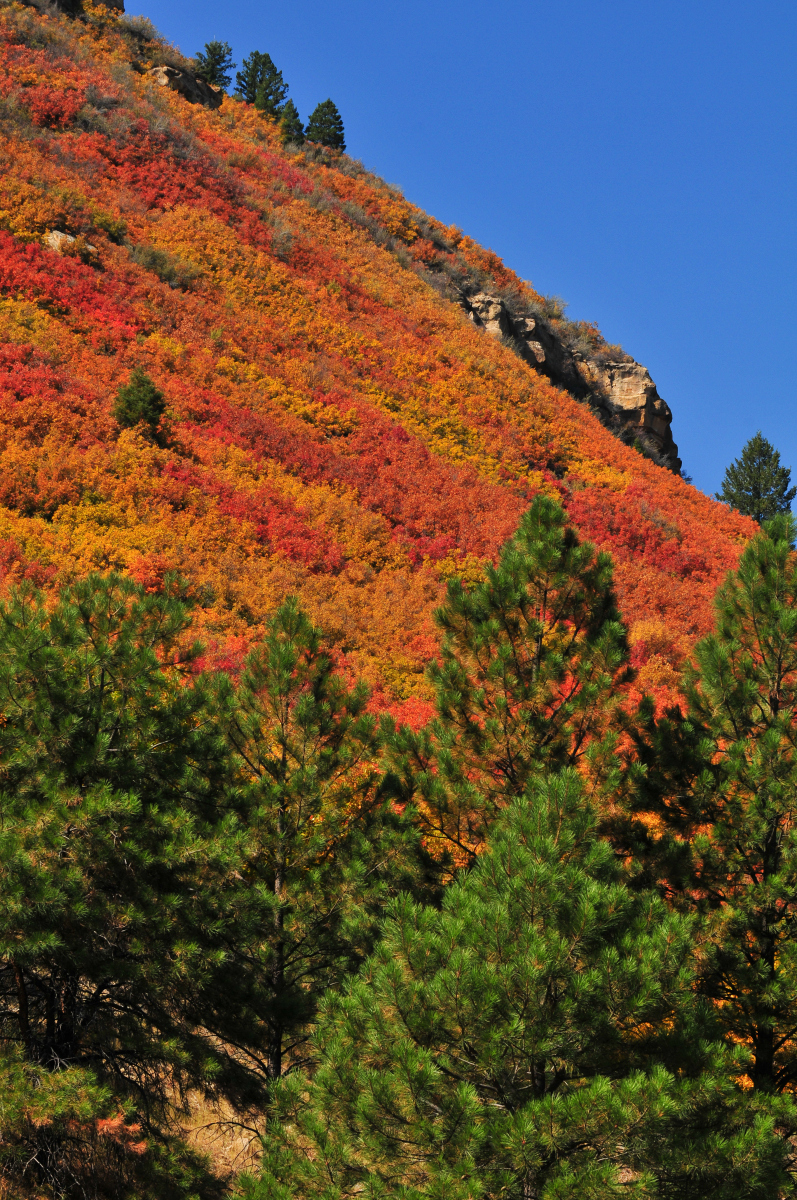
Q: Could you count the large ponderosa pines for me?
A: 5